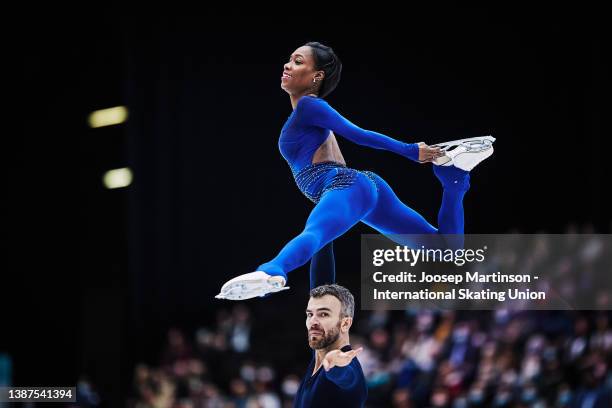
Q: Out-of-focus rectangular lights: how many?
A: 2